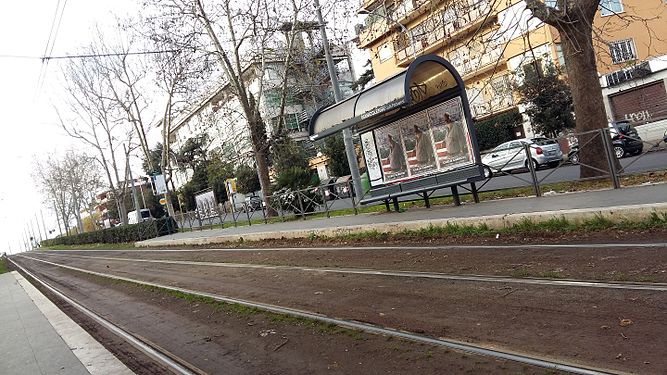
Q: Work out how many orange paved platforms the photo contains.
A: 0